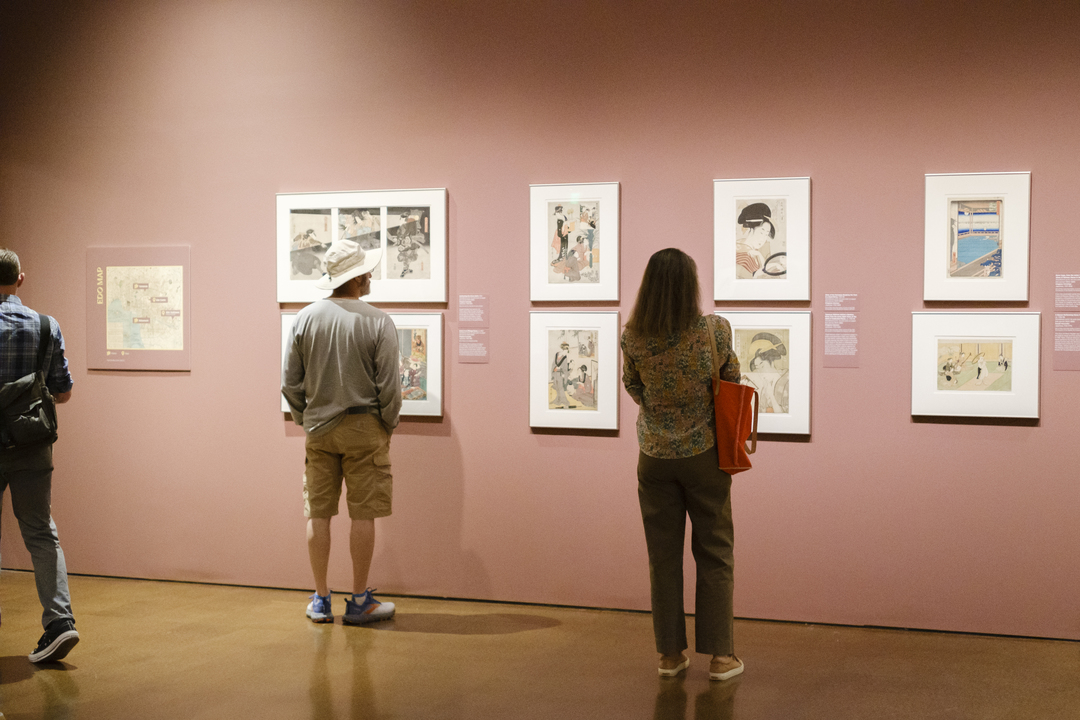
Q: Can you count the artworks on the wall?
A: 8